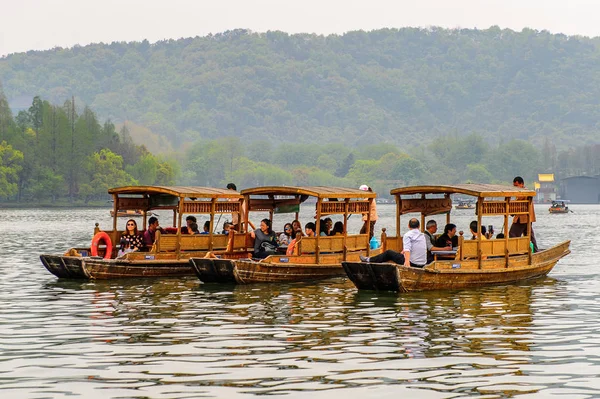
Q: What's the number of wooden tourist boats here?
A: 3